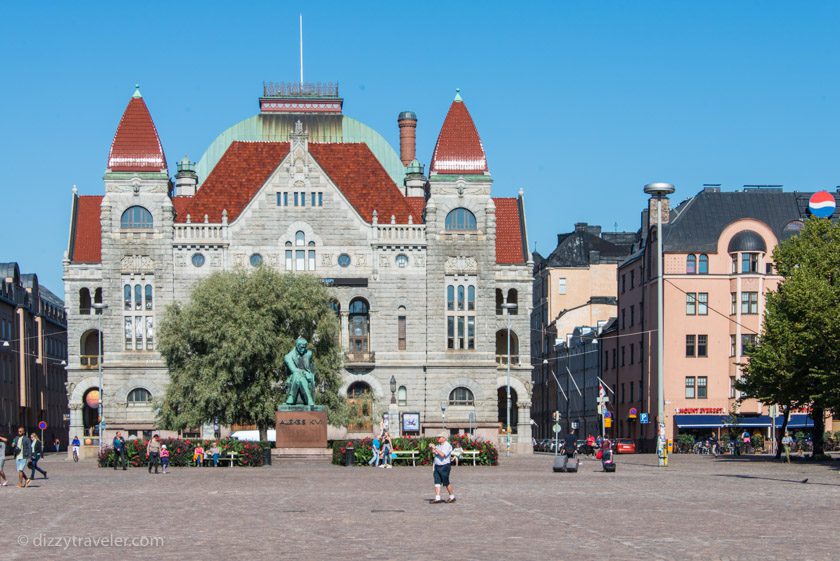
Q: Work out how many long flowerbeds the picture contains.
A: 2